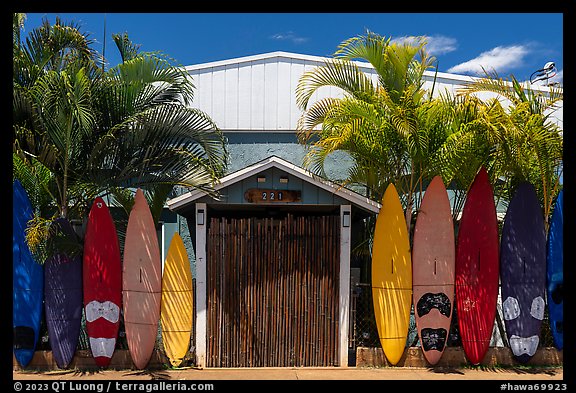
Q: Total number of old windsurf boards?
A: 10